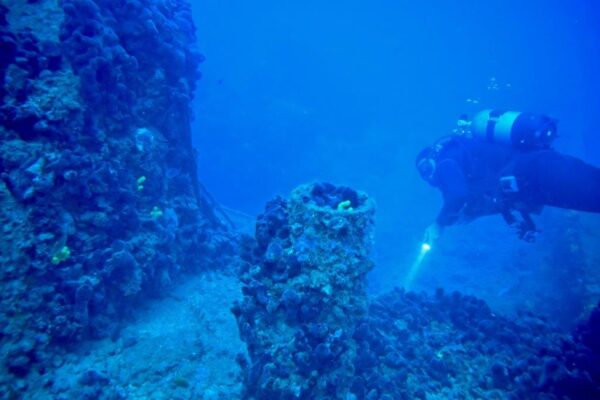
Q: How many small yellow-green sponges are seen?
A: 4